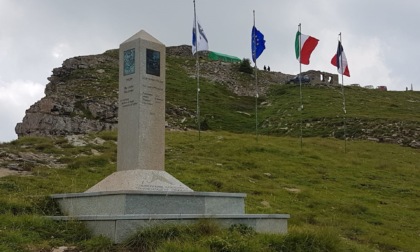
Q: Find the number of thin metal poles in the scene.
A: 4